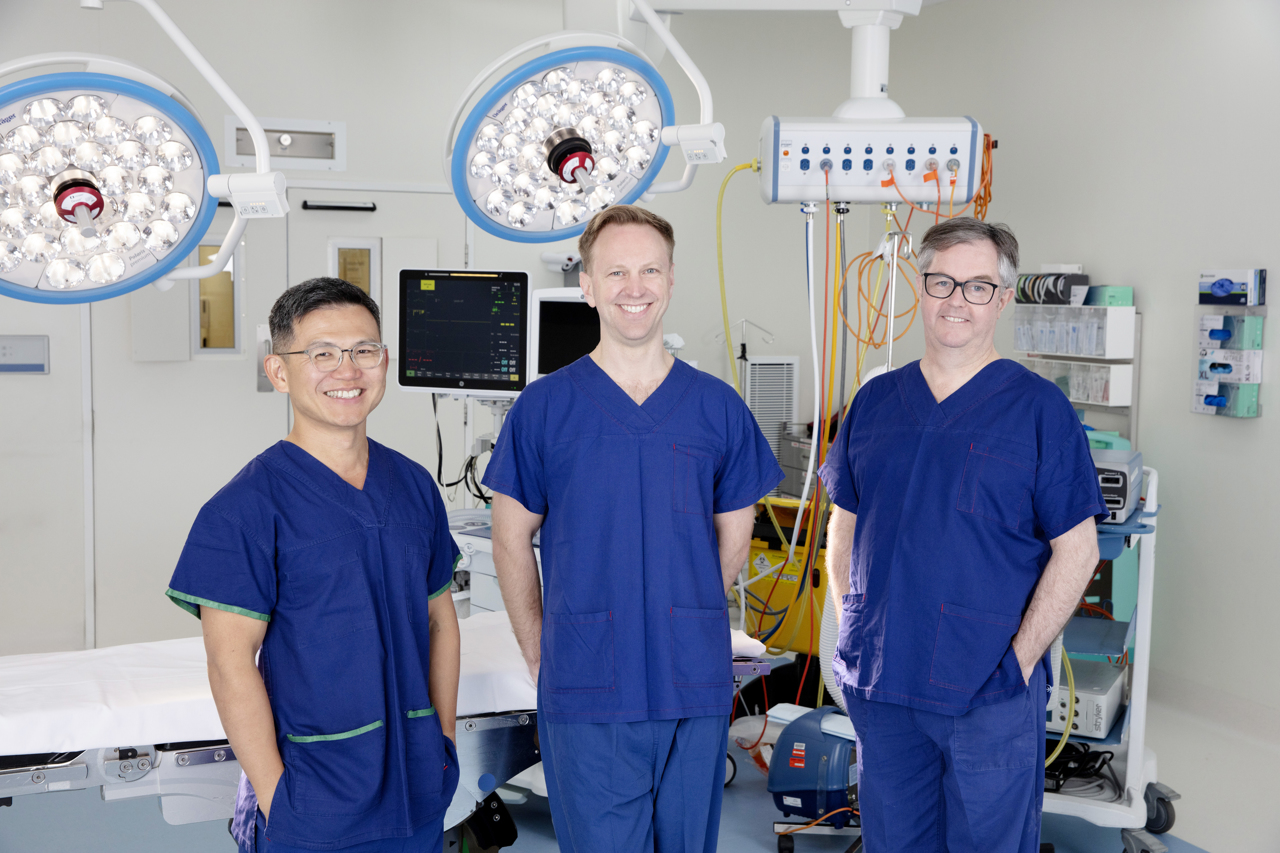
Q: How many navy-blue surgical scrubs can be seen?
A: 3